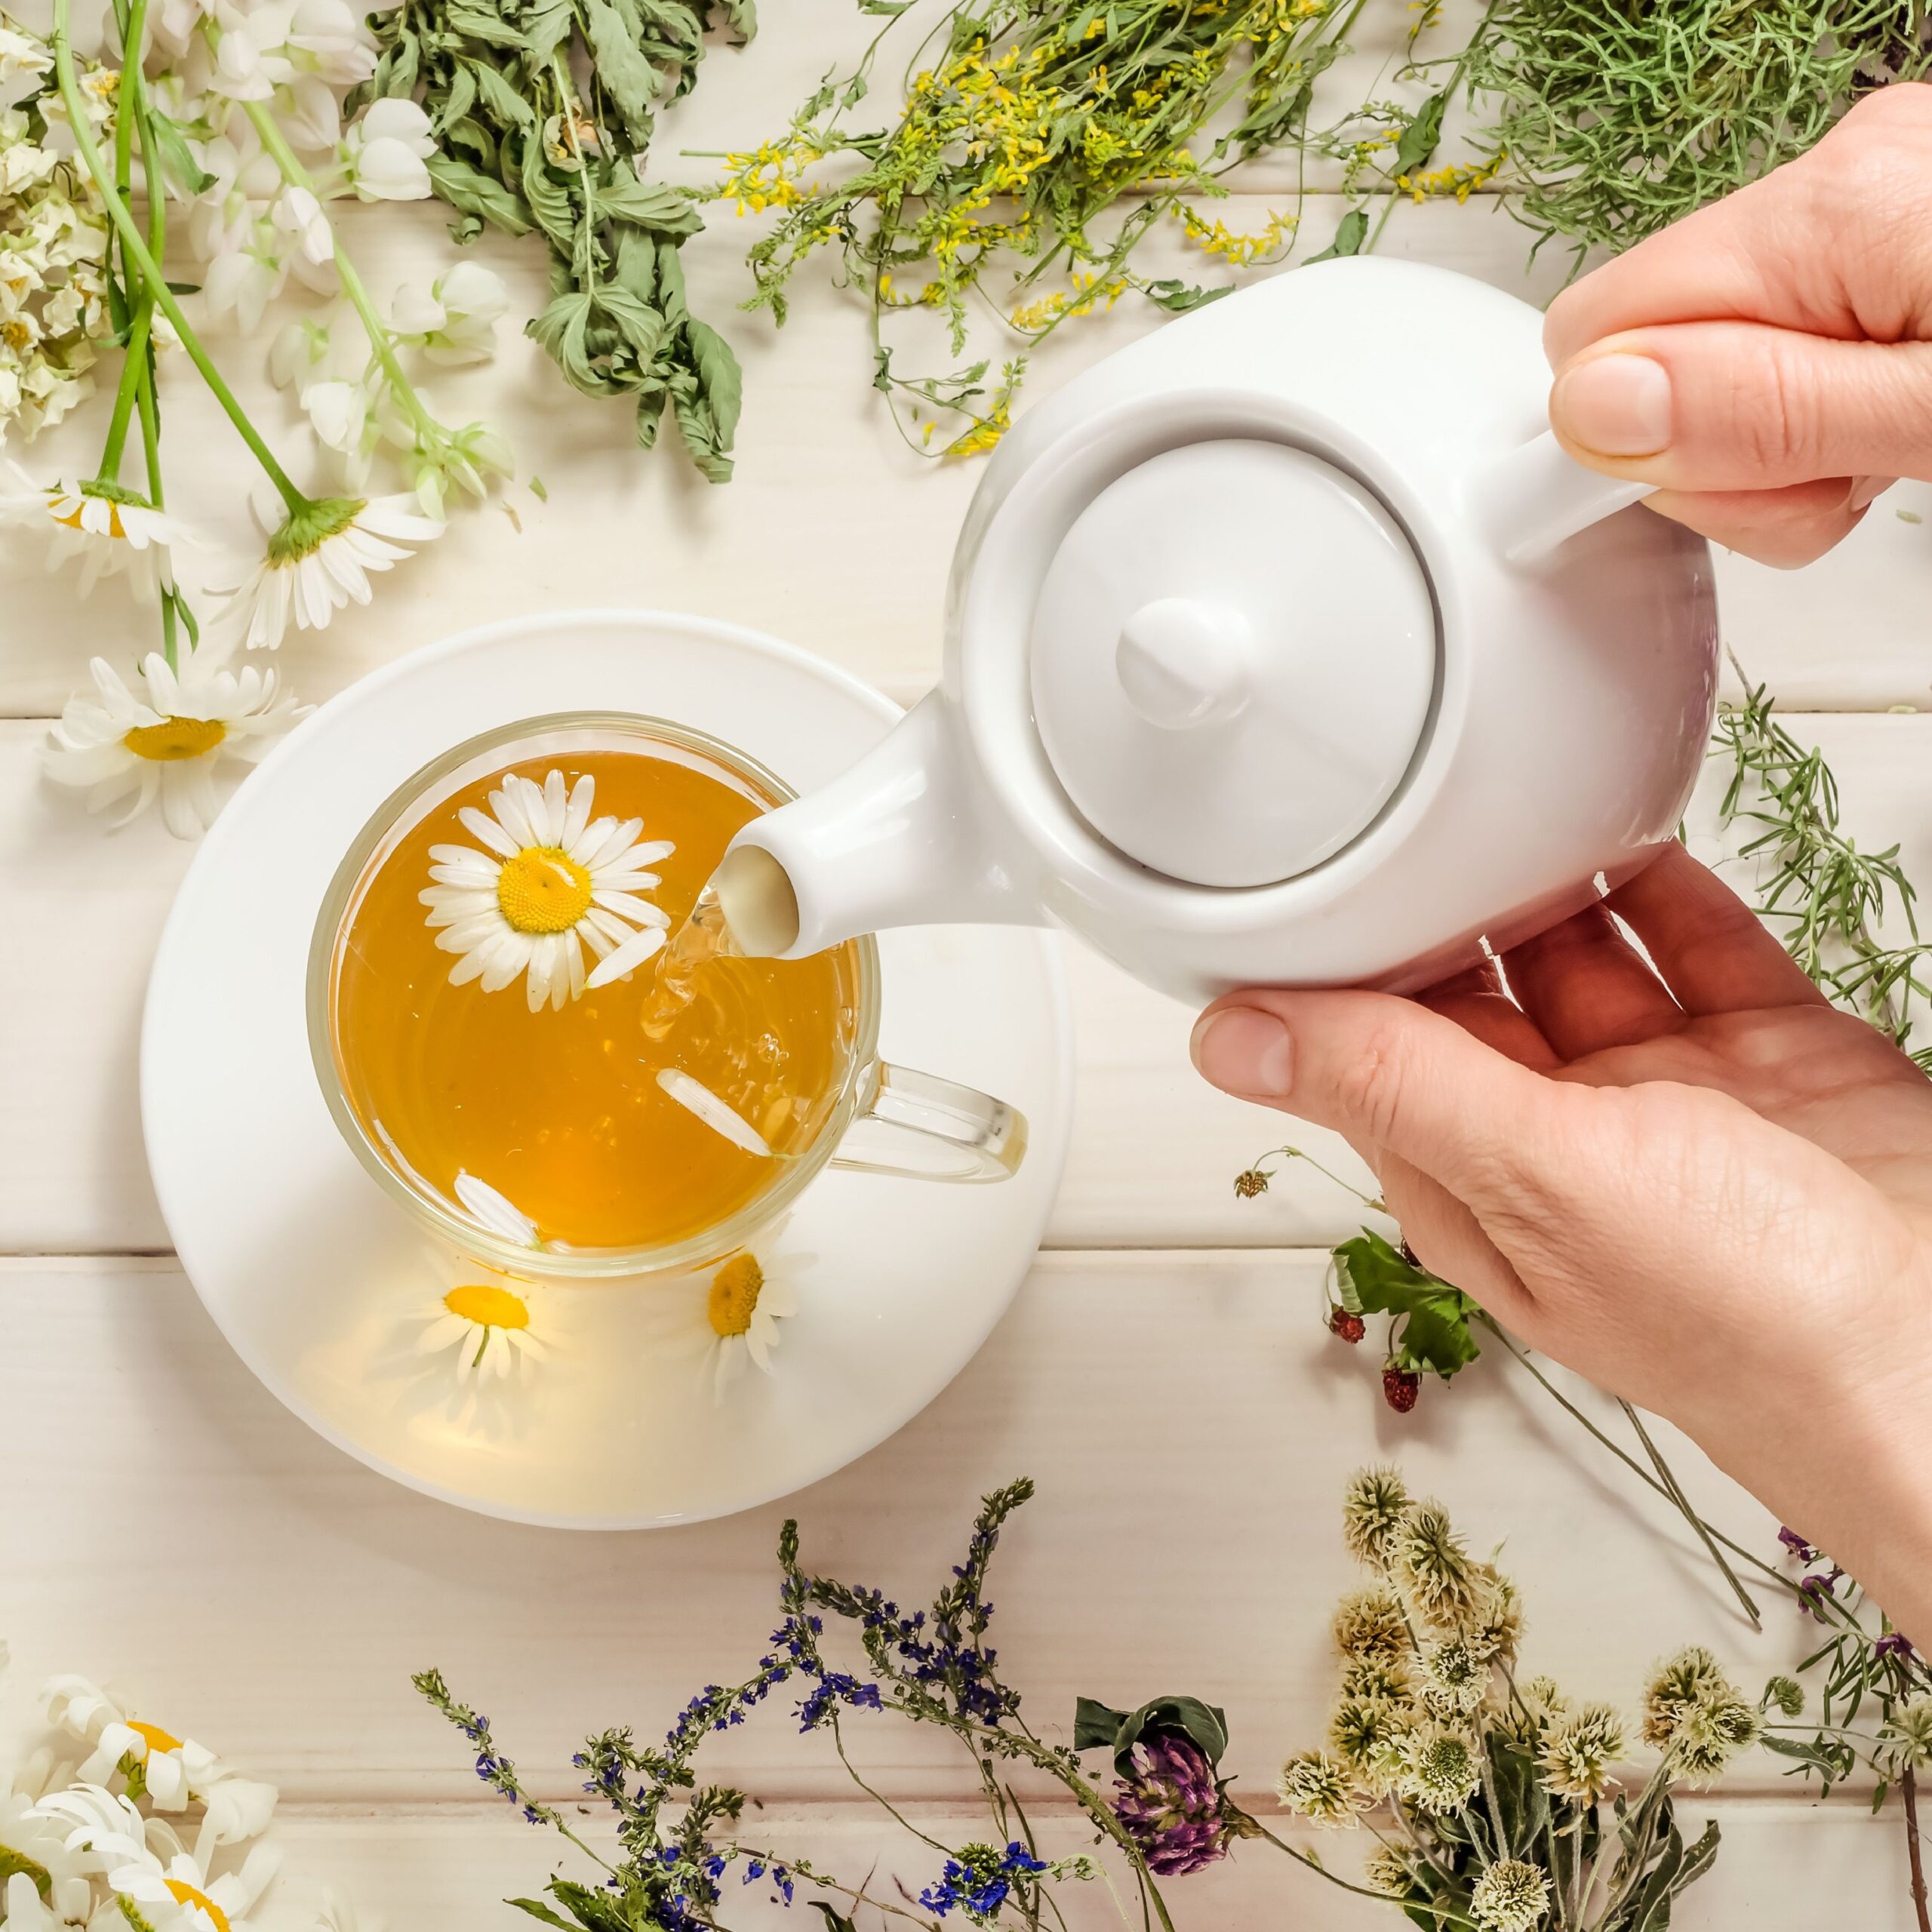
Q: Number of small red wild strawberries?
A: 2